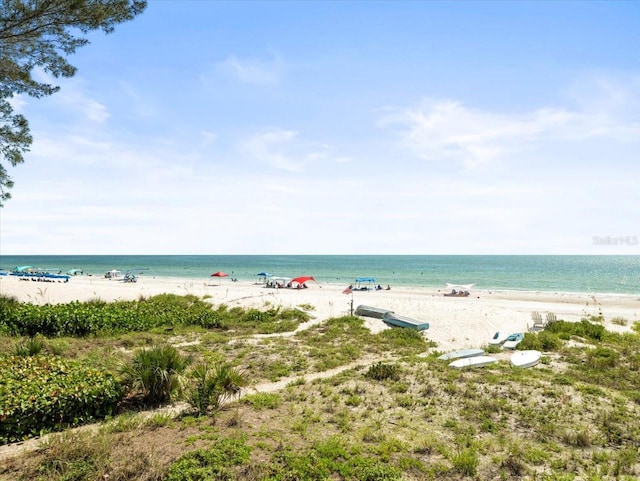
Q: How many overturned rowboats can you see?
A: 2